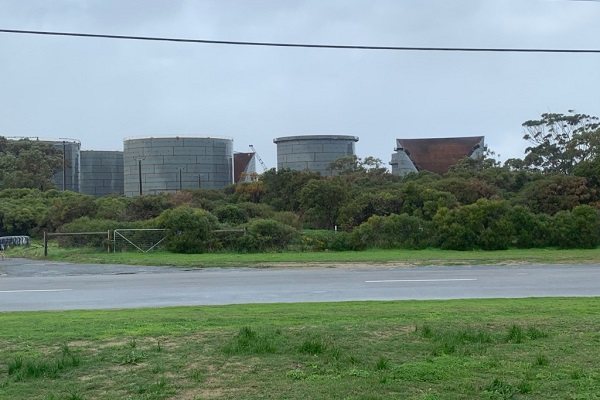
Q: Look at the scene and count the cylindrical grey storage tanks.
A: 4